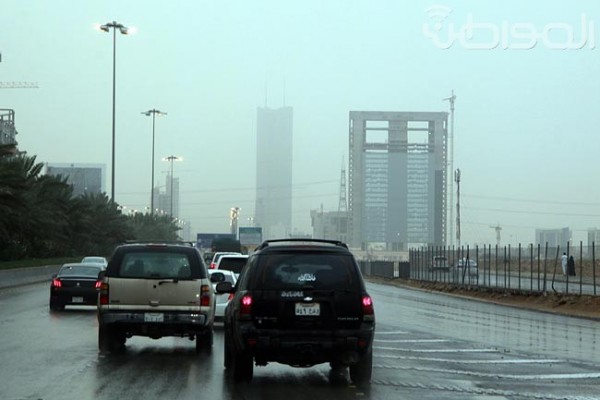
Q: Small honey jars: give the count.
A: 0